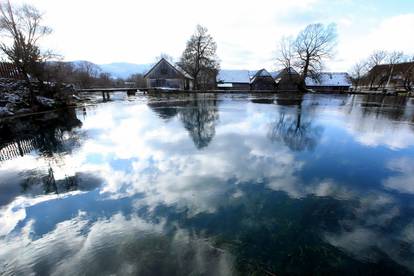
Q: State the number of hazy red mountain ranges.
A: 0